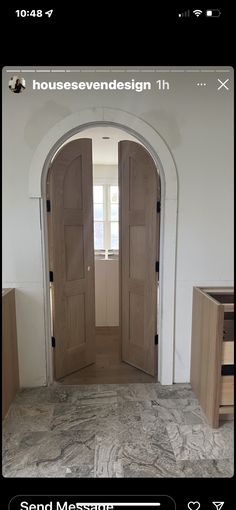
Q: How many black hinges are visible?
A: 6